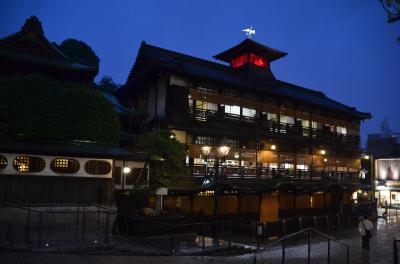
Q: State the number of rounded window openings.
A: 4